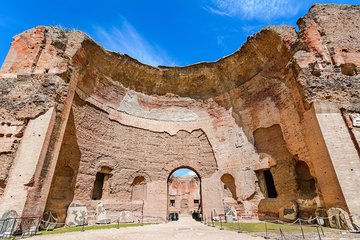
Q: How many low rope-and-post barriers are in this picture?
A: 2